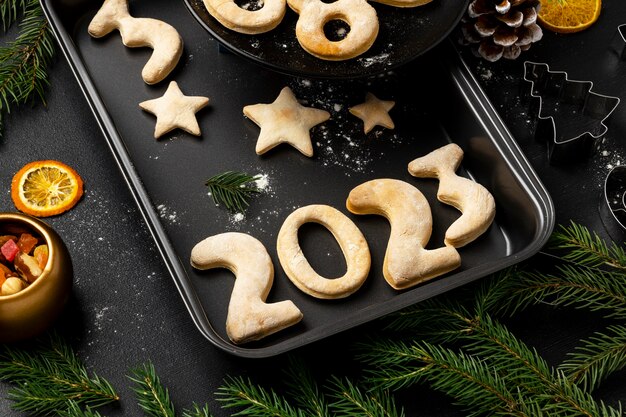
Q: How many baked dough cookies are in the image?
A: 11